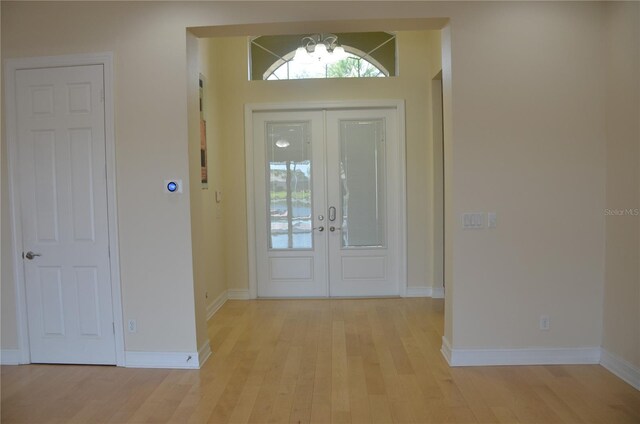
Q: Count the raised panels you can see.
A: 8